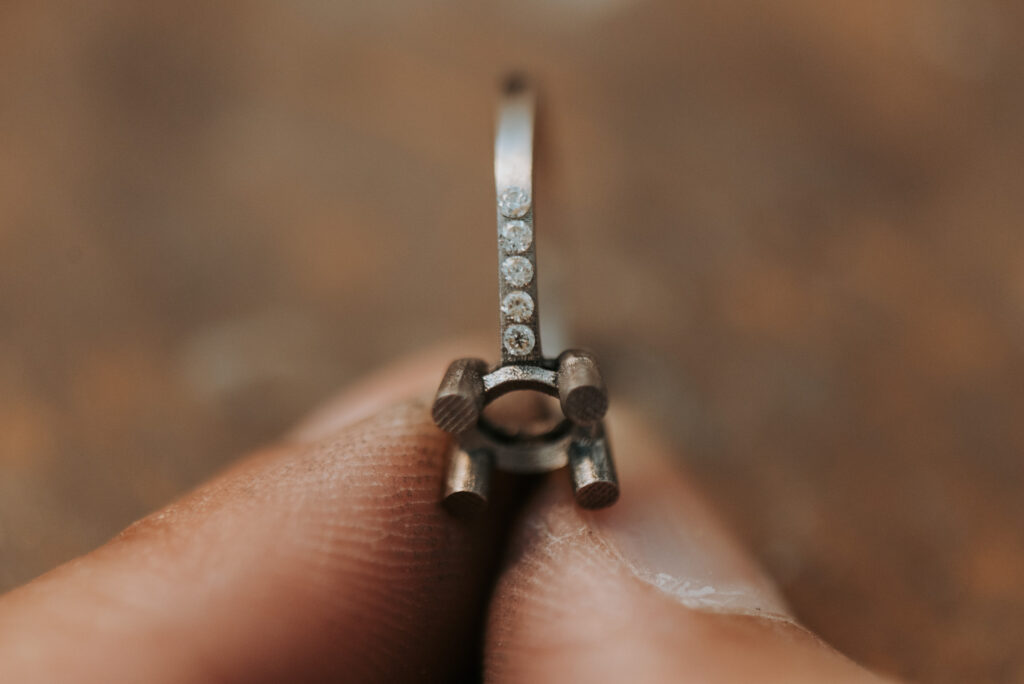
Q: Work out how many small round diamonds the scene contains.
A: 5